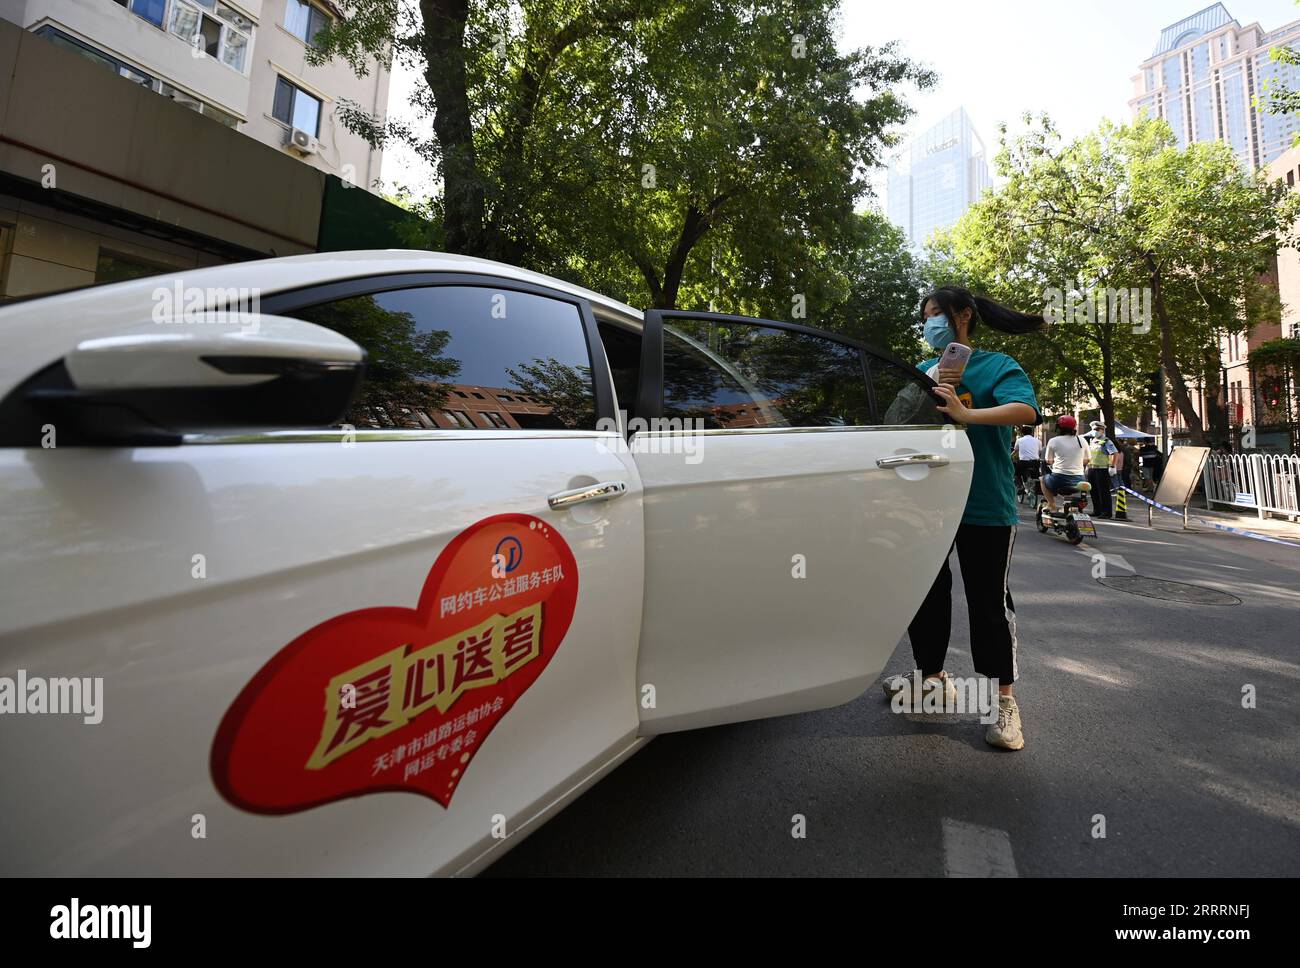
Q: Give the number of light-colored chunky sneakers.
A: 2